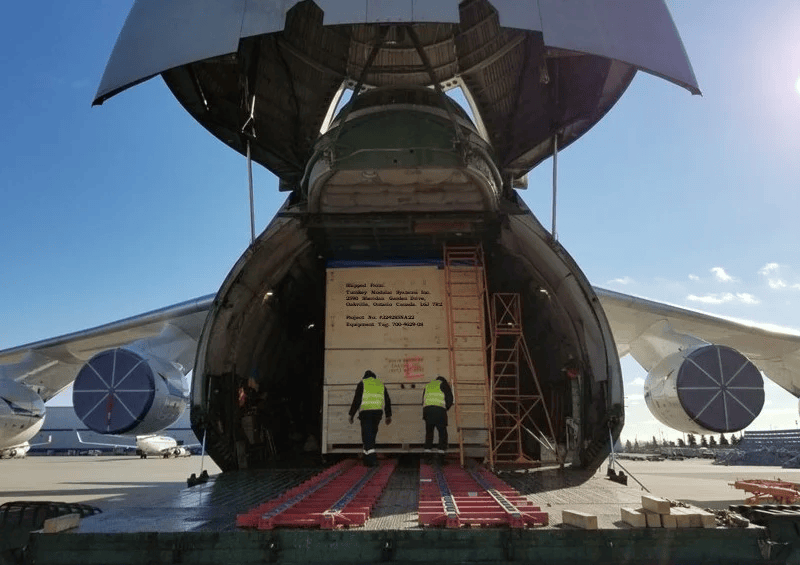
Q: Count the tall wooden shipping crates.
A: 1